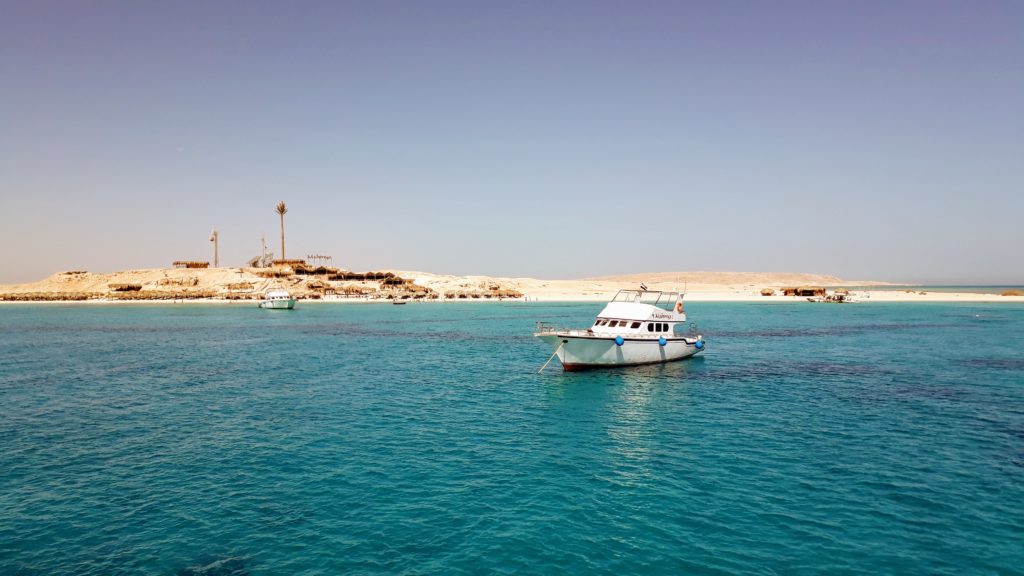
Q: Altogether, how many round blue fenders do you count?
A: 3